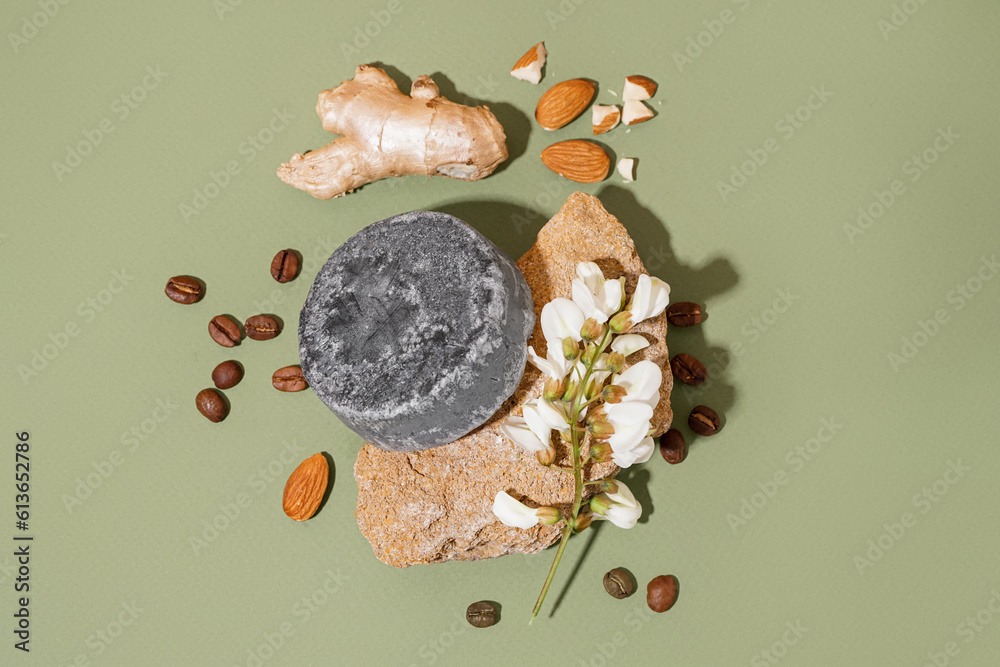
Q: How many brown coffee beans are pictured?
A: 14